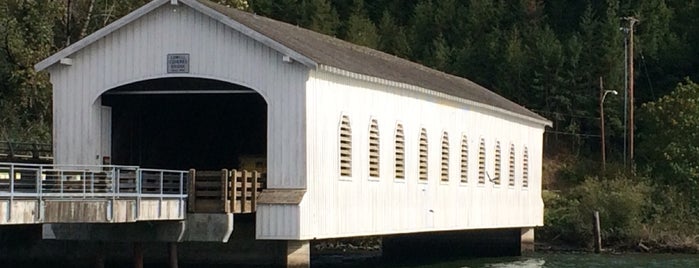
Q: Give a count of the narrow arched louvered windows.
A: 10